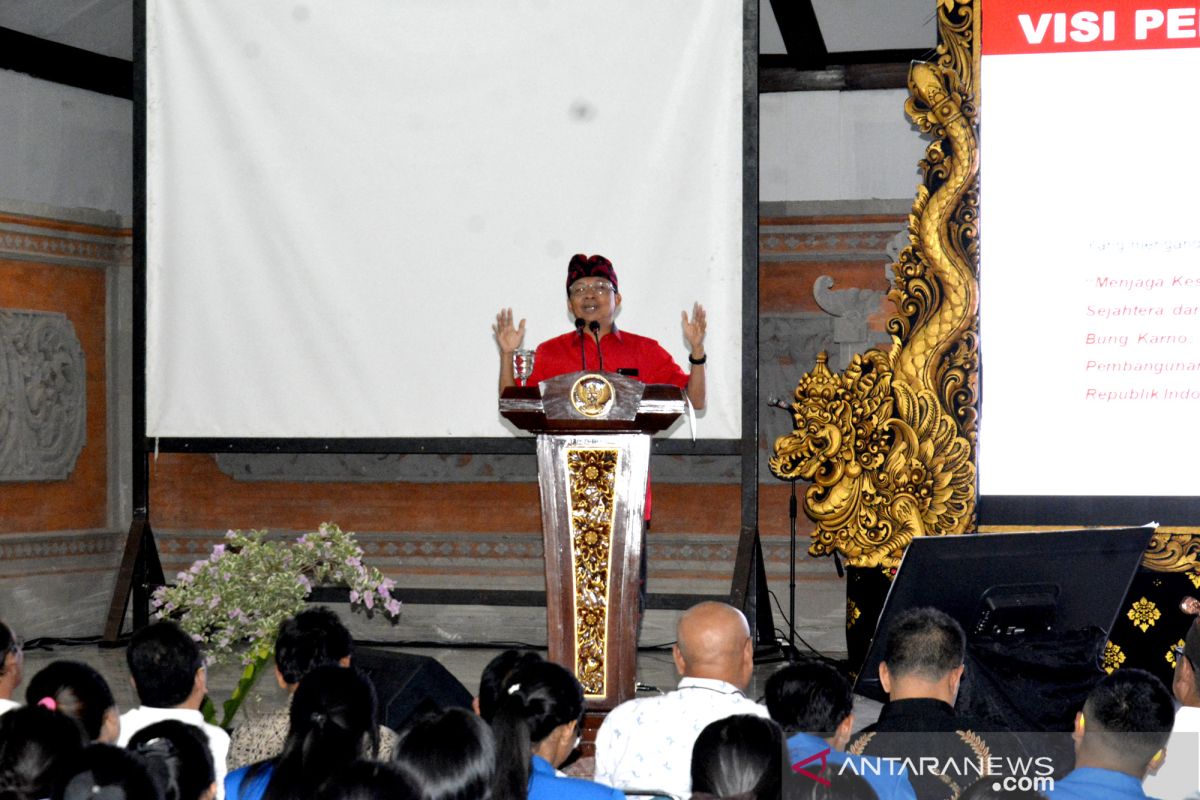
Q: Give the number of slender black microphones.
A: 2